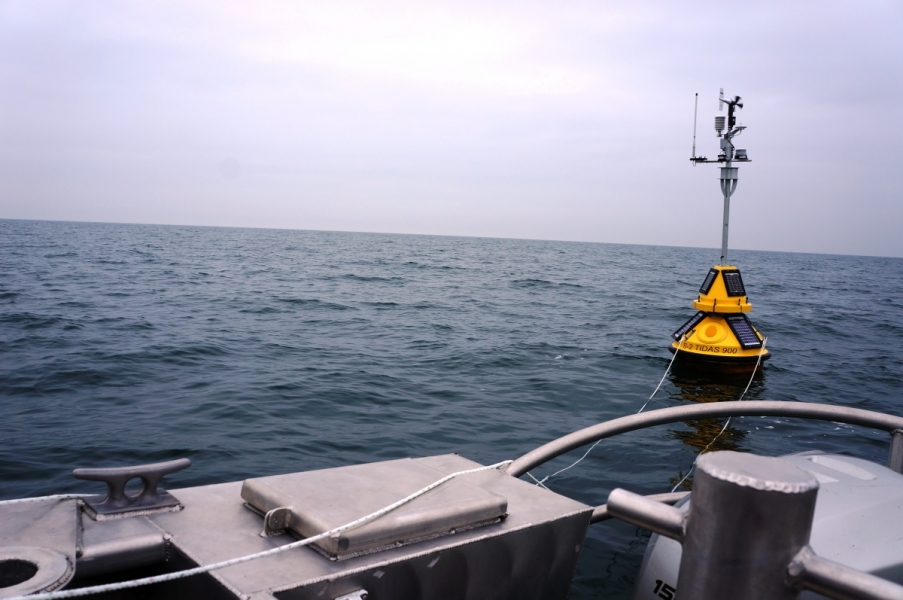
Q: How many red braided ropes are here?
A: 0